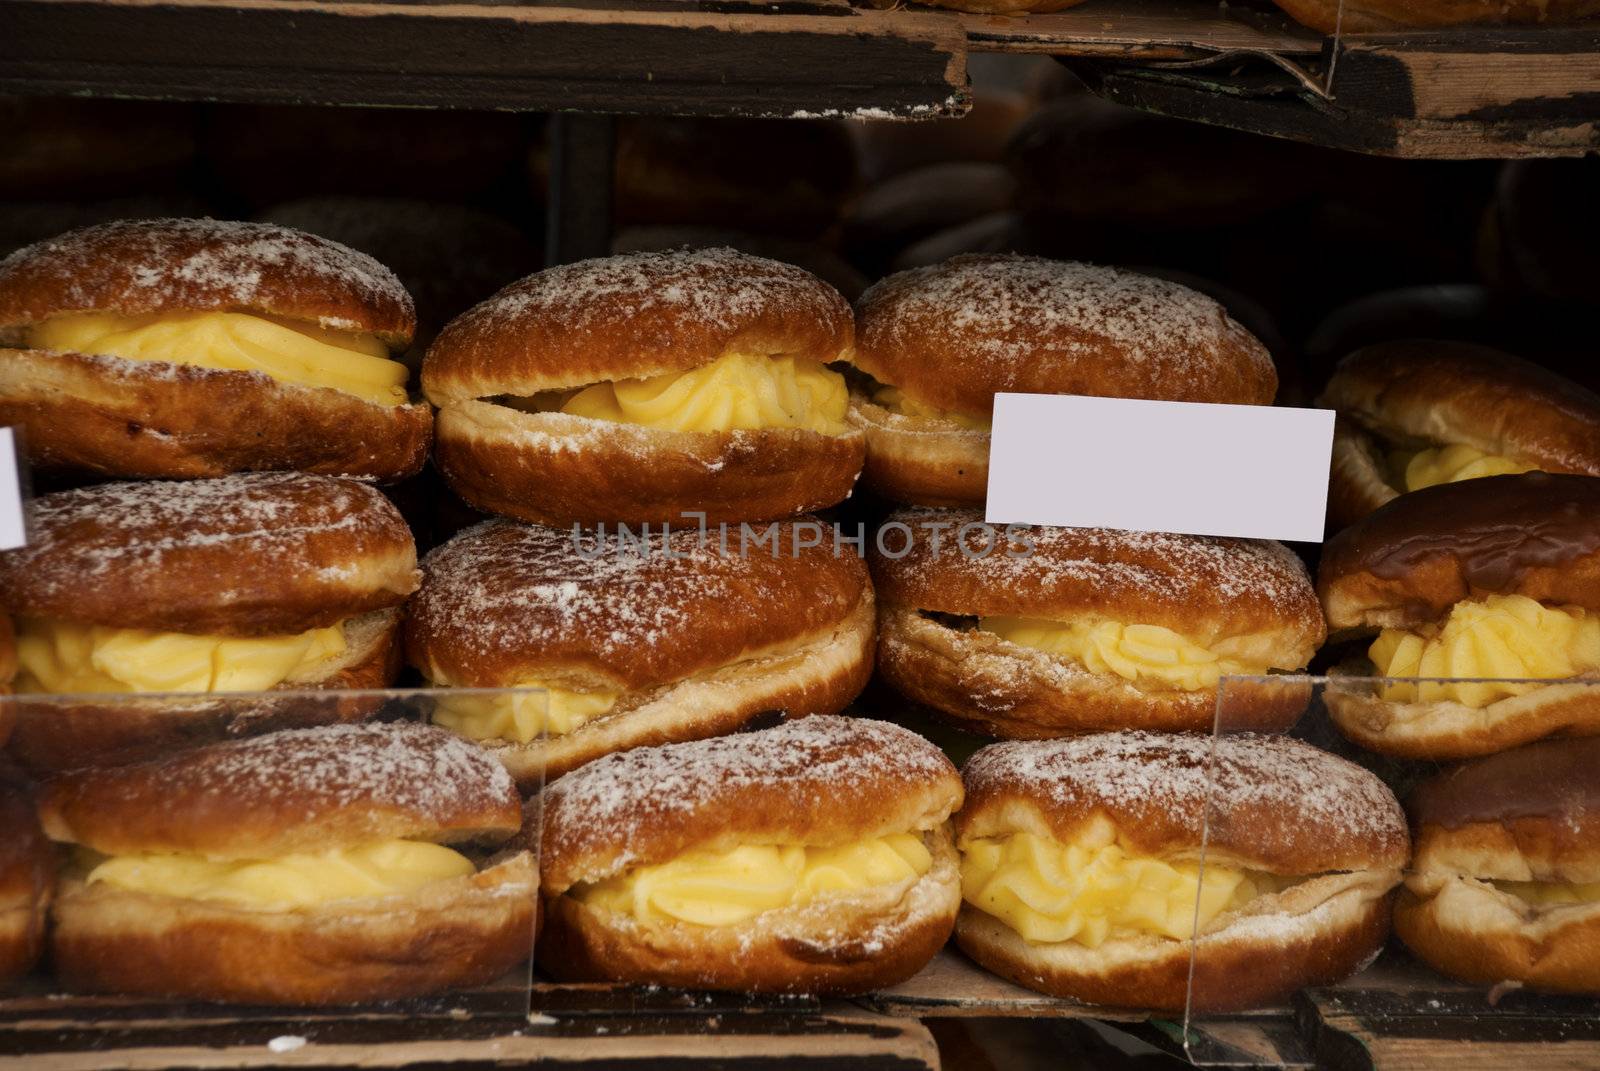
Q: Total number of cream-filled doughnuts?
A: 12